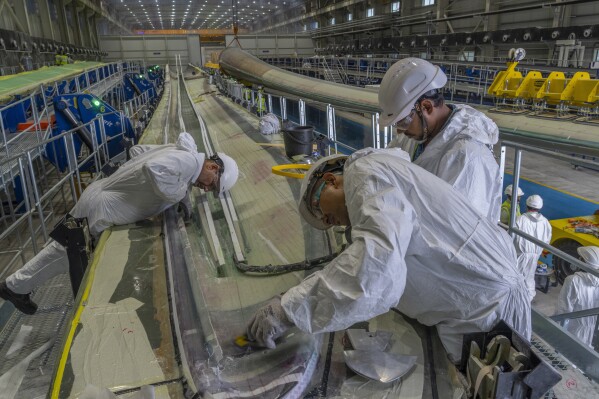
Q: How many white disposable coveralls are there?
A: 5